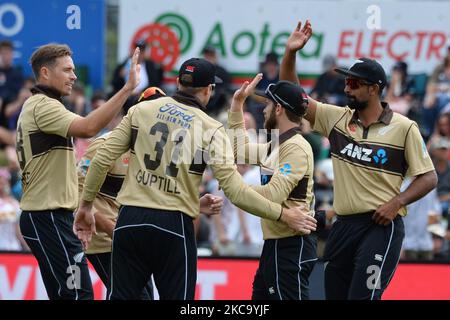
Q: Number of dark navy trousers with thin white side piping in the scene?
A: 5